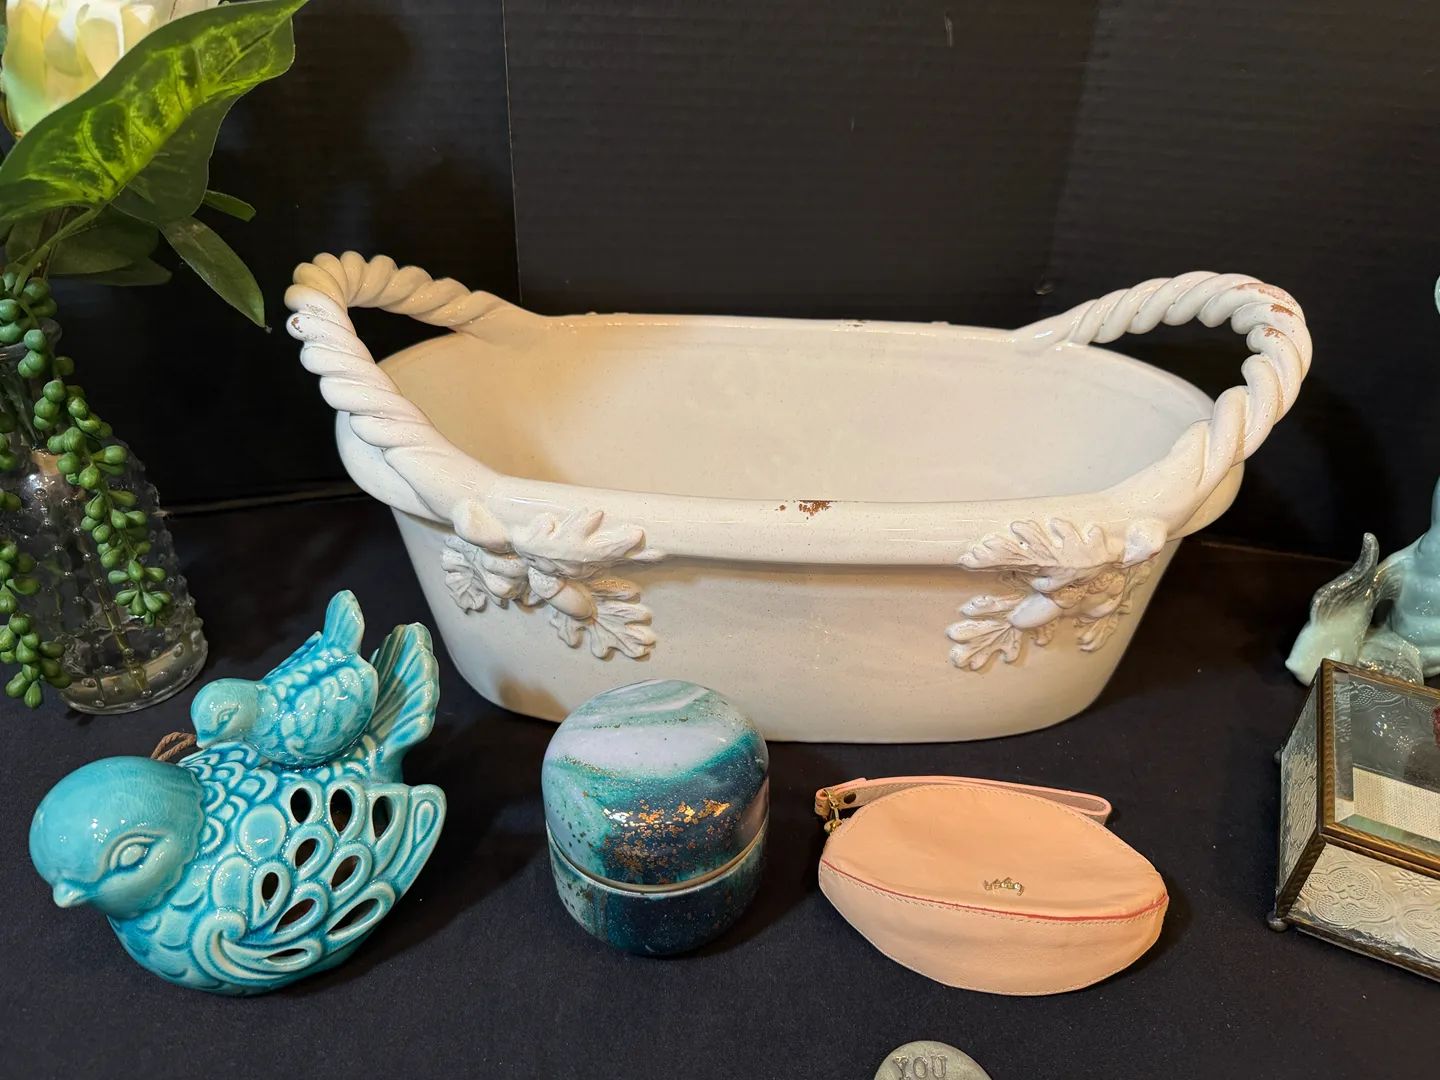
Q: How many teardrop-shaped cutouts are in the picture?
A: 9